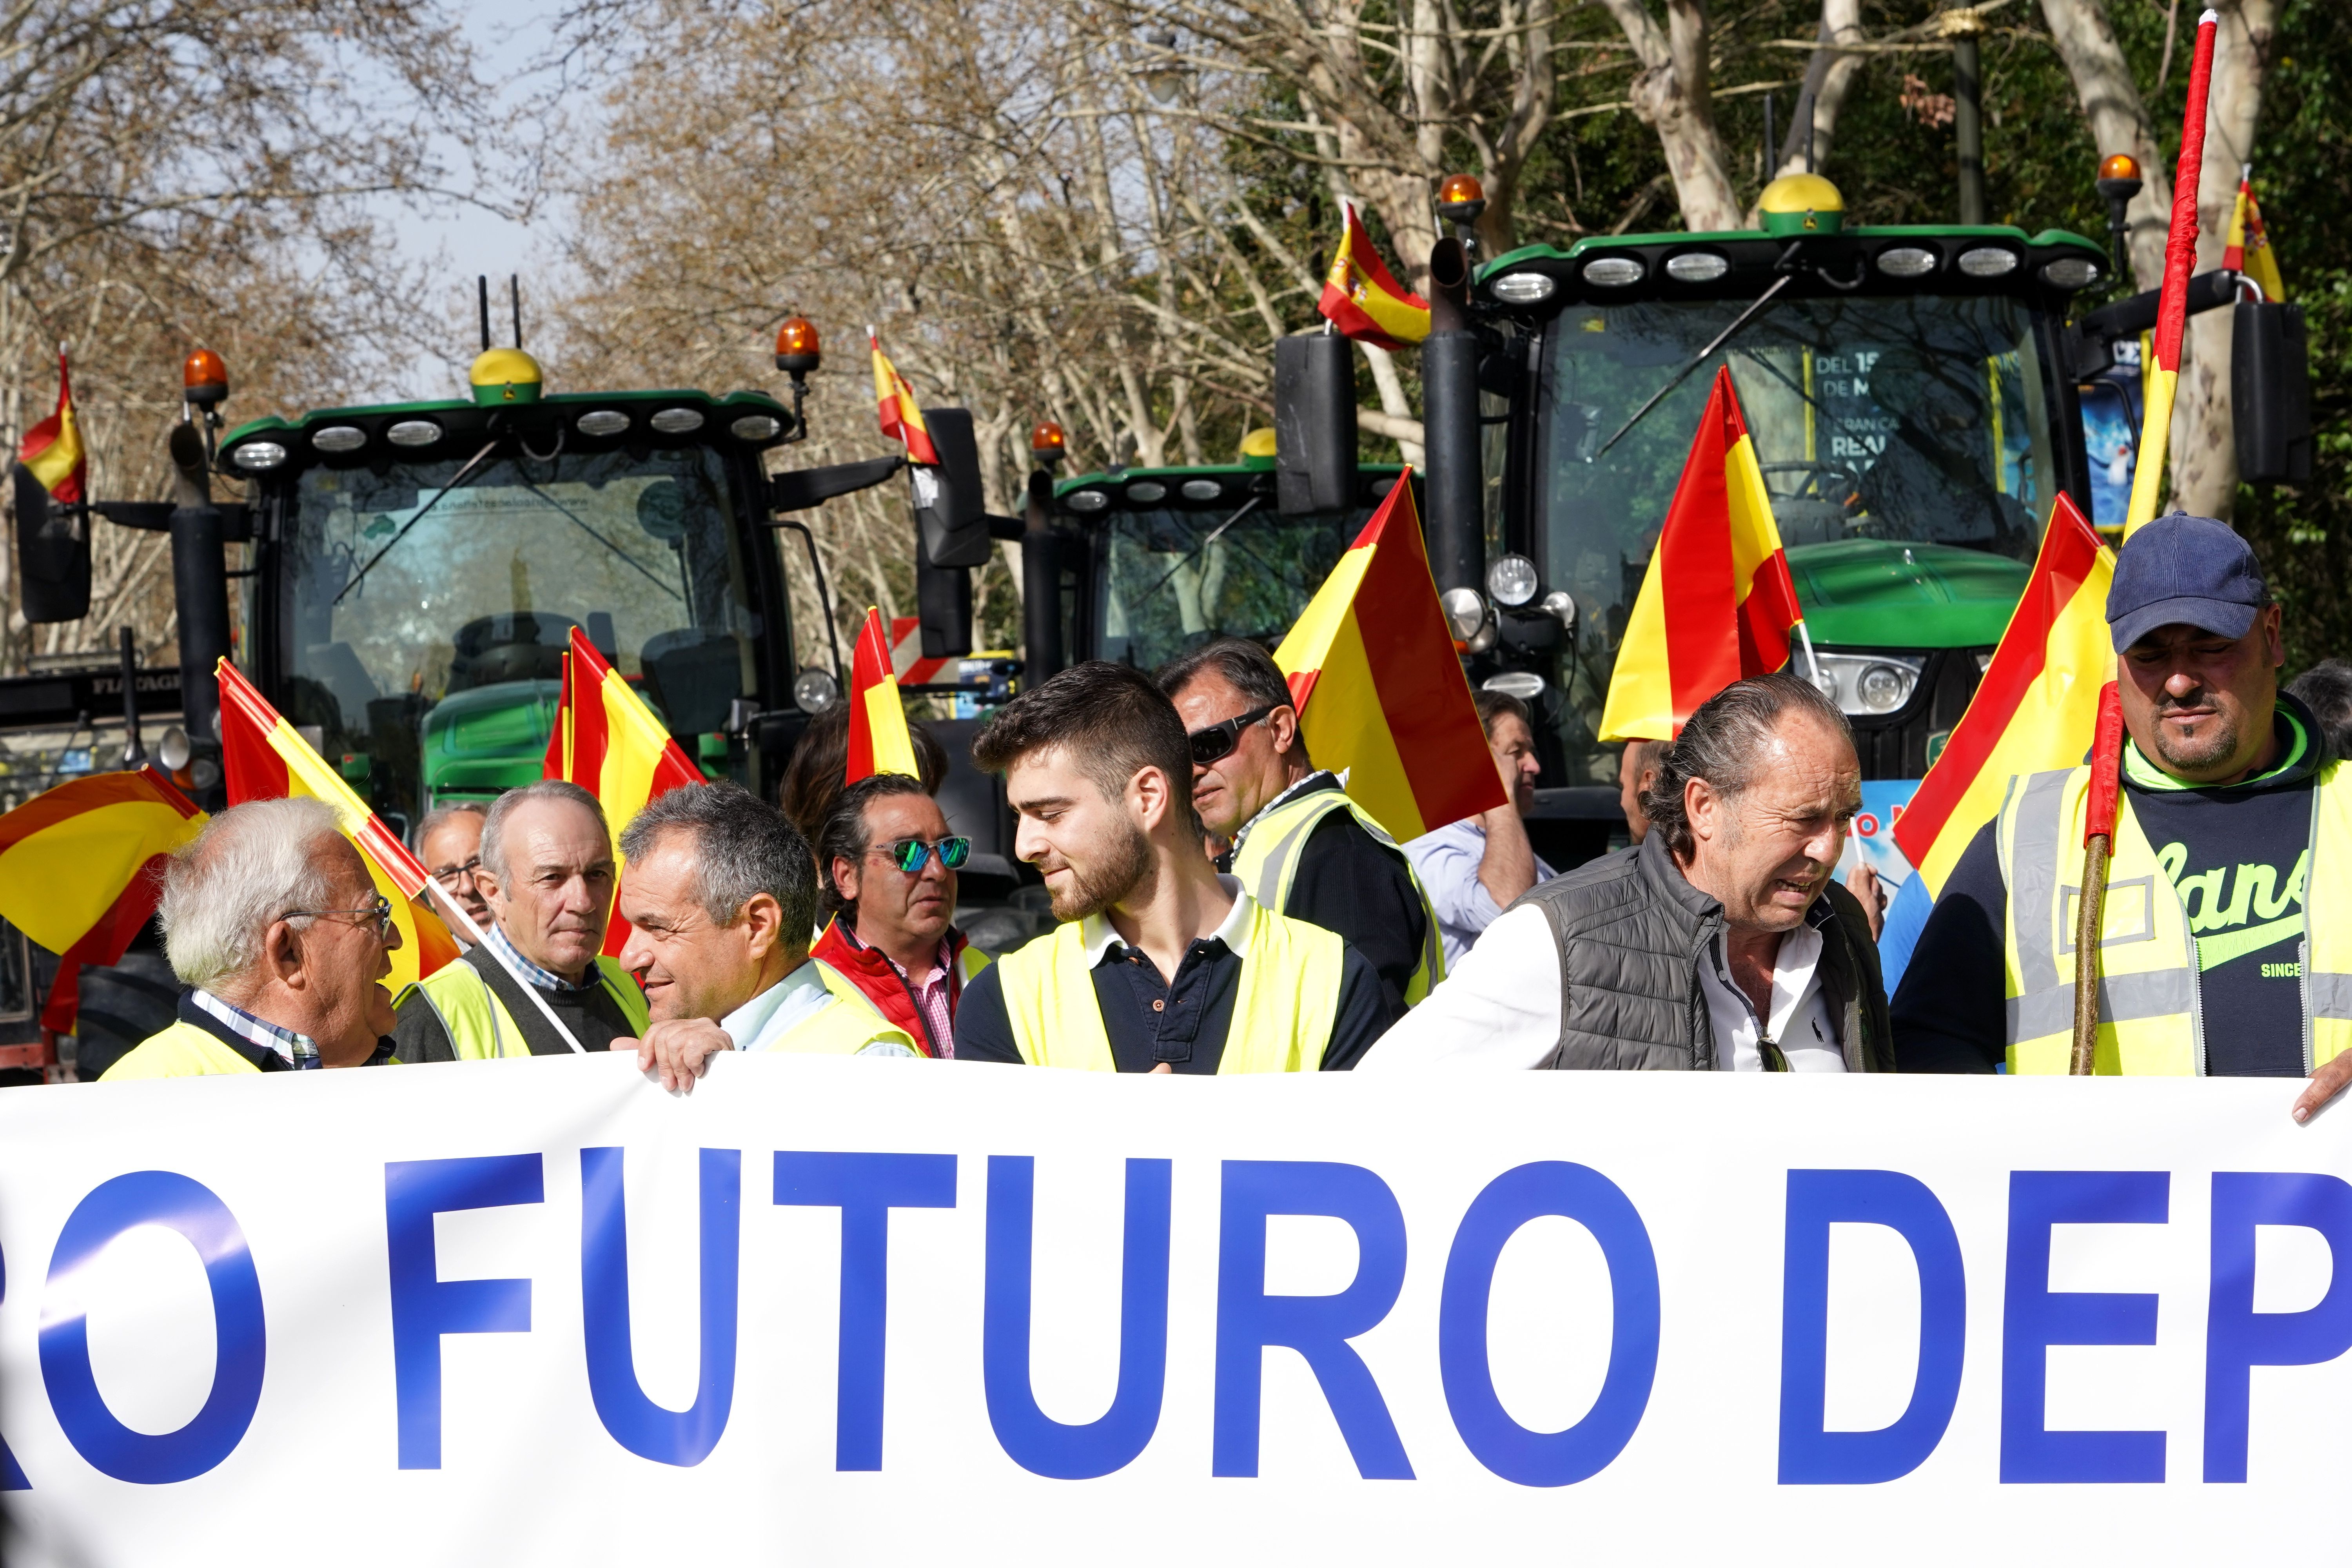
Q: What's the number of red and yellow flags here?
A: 13